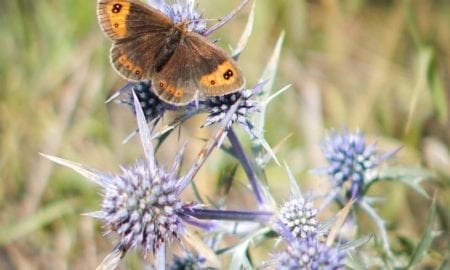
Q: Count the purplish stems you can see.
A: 2